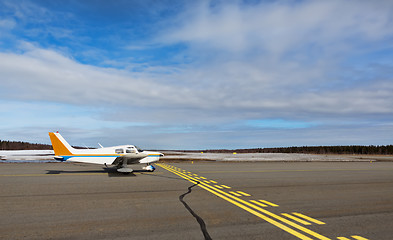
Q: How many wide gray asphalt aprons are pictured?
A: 1